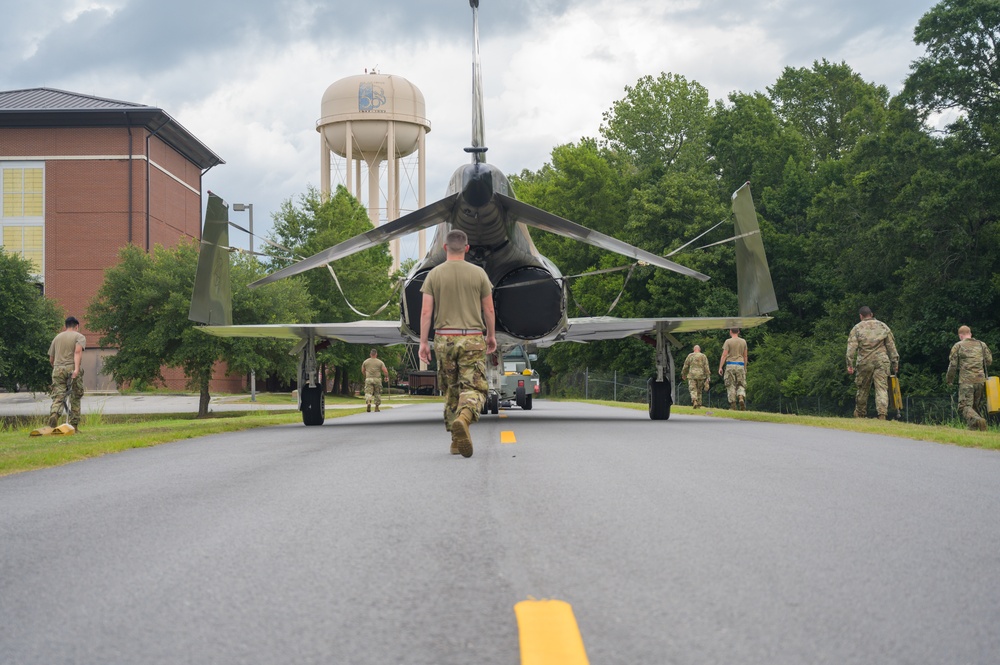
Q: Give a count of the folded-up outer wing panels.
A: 2